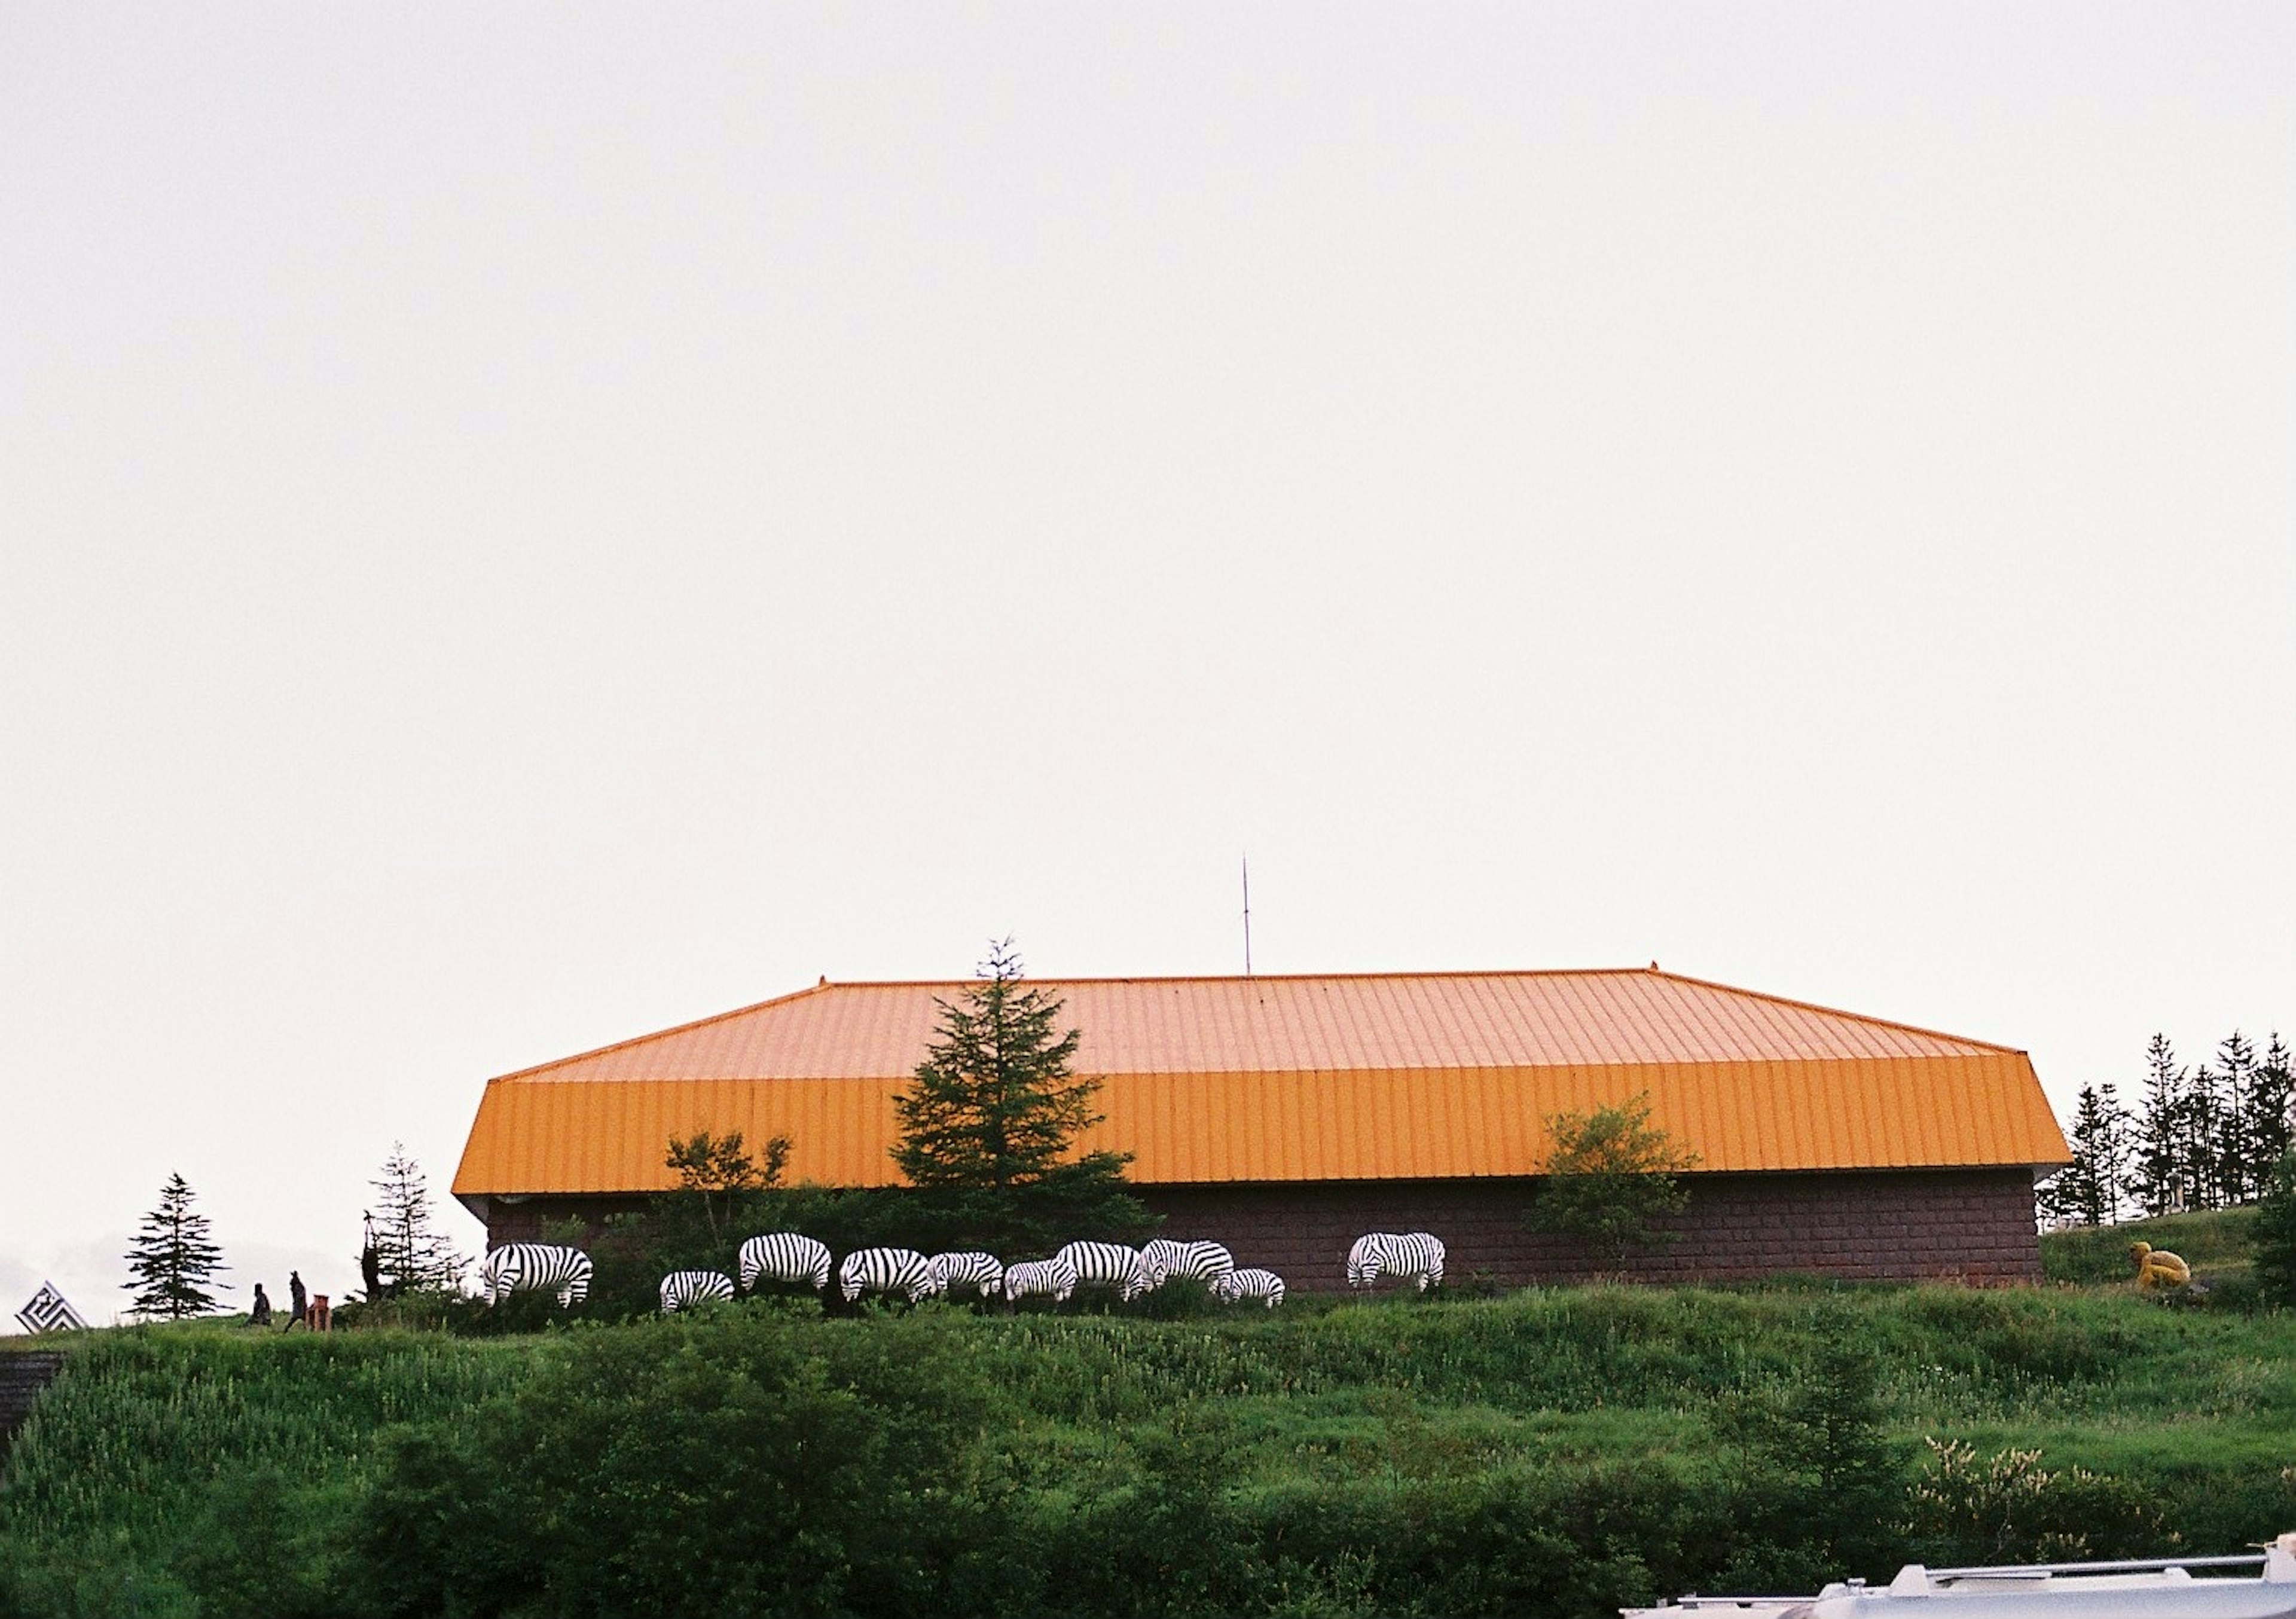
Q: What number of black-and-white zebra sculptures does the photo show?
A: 10